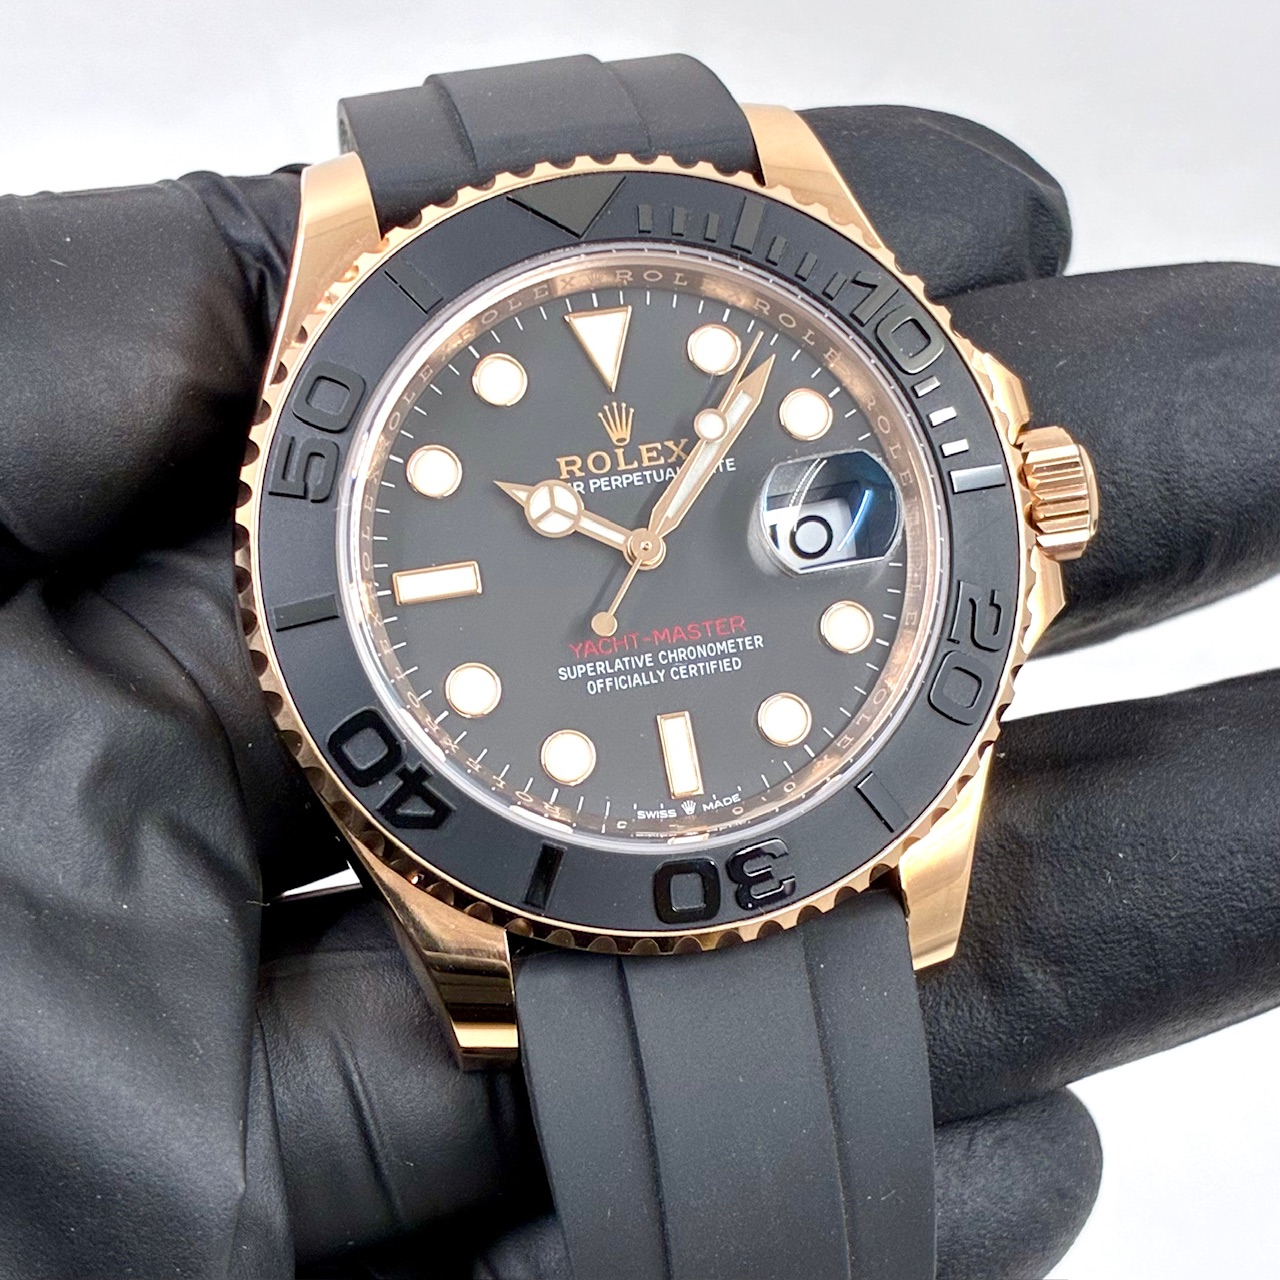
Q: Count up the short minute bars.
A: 9